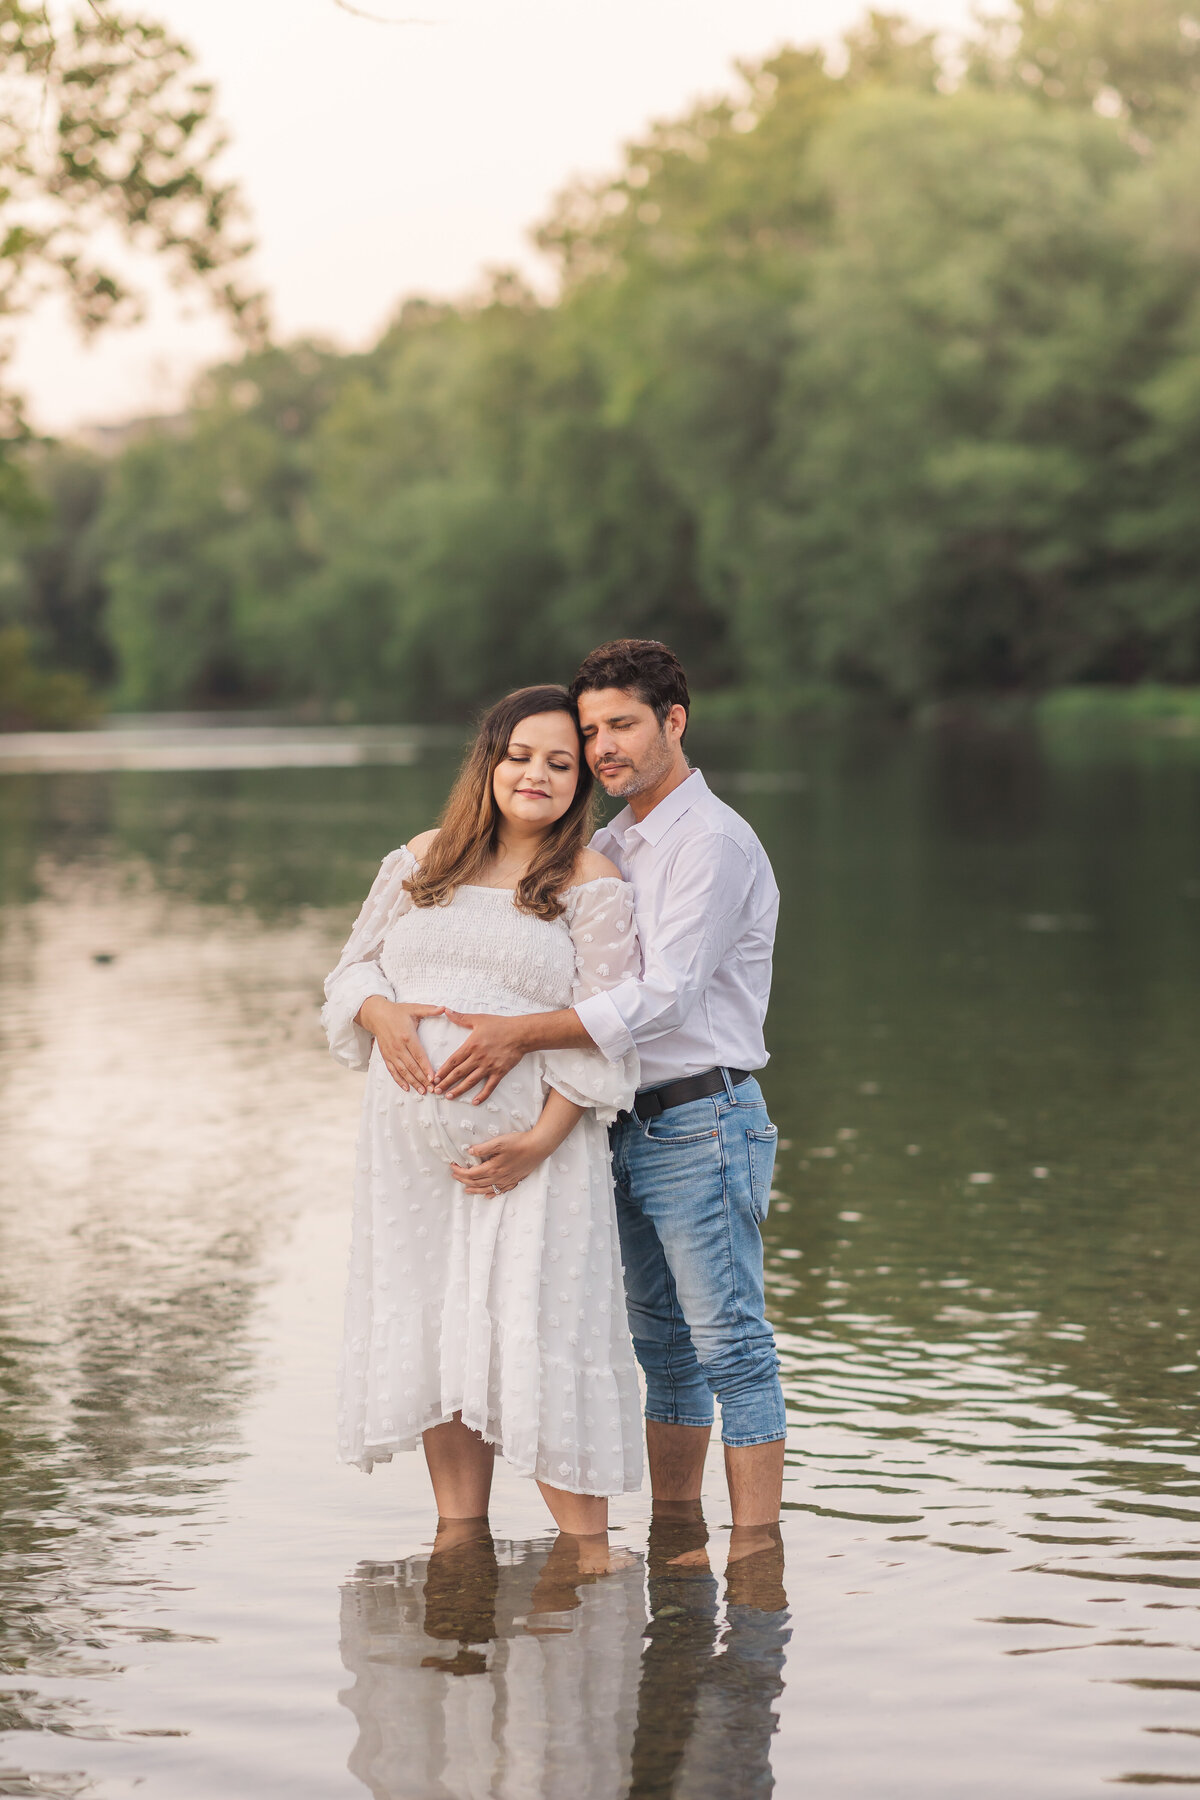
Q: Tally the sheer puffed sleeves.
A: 2